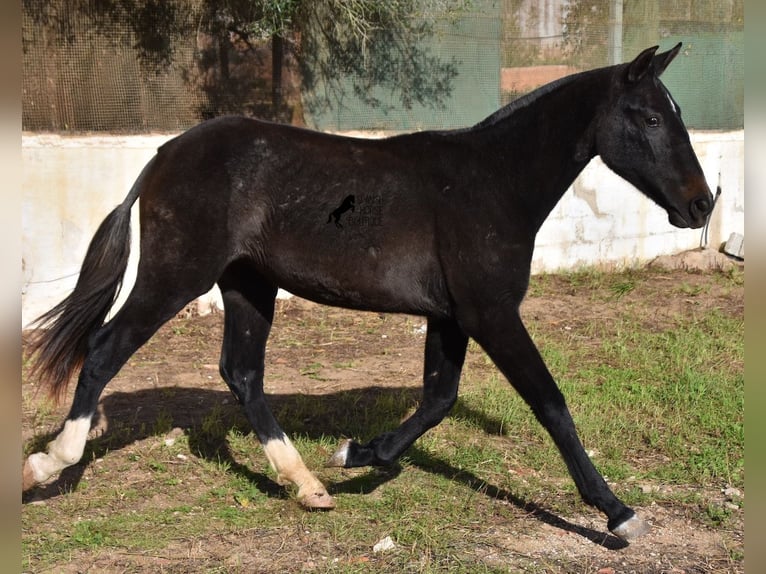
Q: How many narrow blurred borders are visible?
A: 2